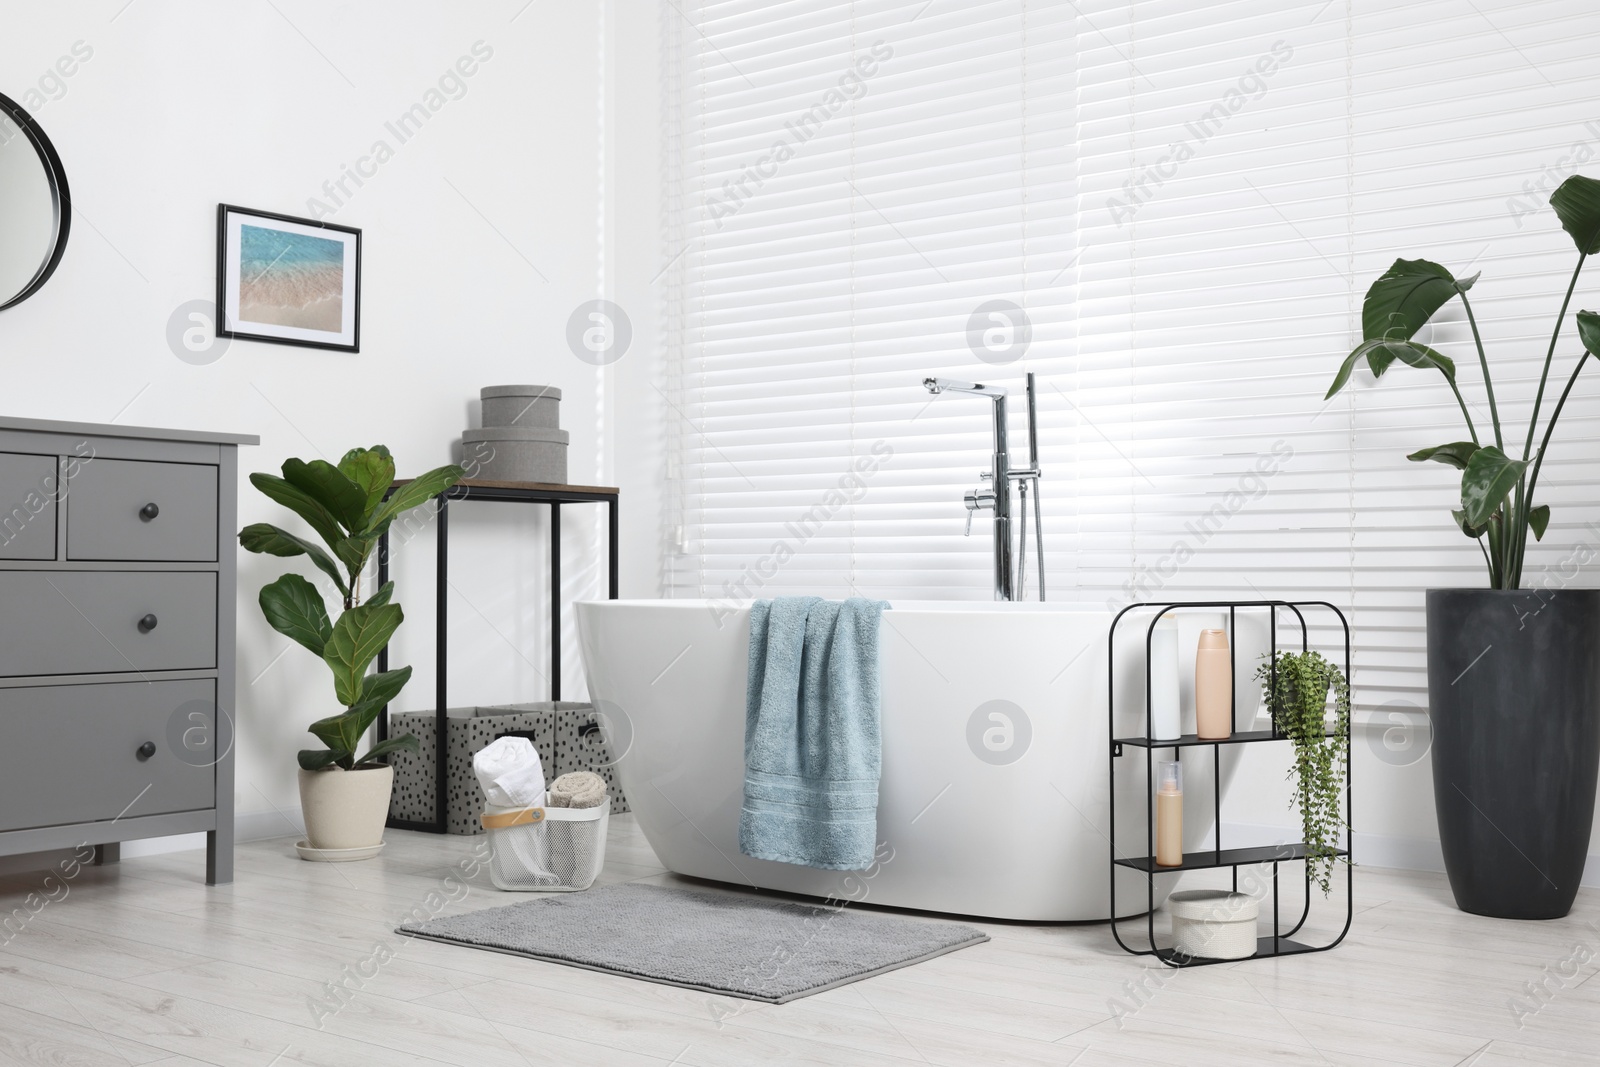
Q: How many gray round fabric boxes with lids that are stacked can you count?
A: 2